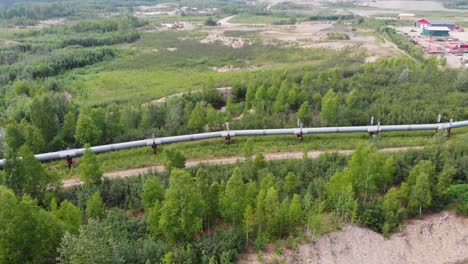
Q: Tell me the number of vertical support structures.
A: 6